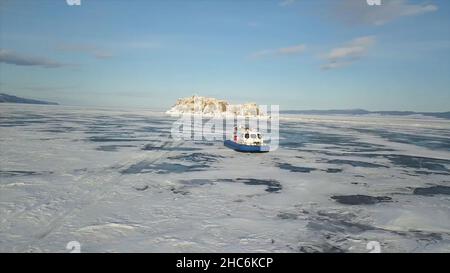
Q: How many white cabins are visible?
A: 1